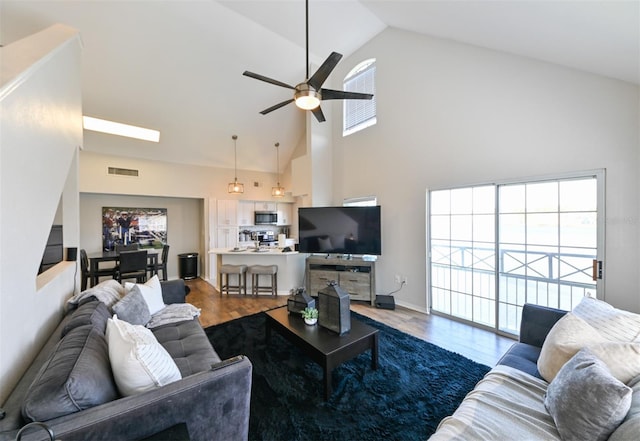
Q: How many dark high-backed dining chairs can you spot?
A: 4